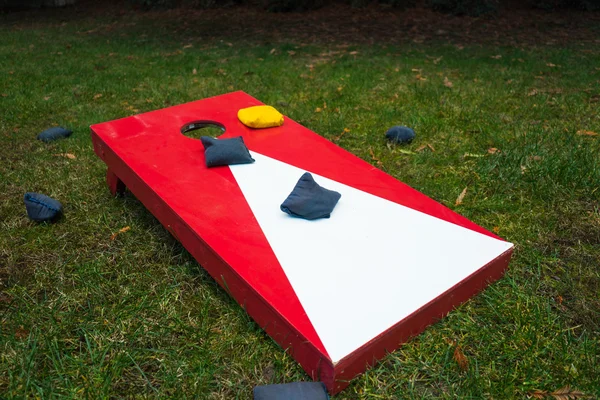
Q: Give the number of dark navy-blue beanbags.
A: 6